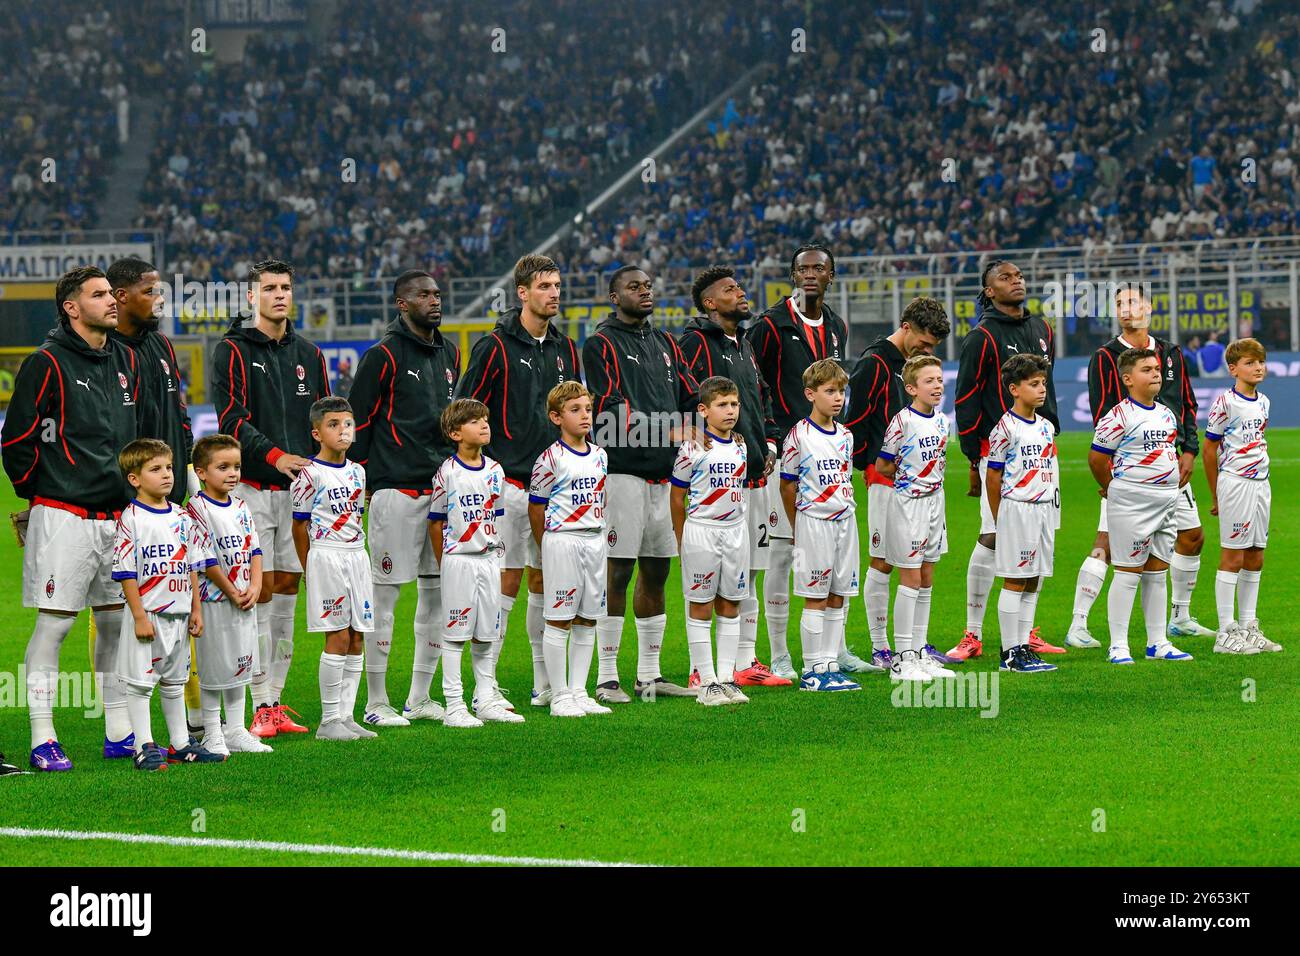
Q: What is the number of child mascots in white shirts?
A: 11